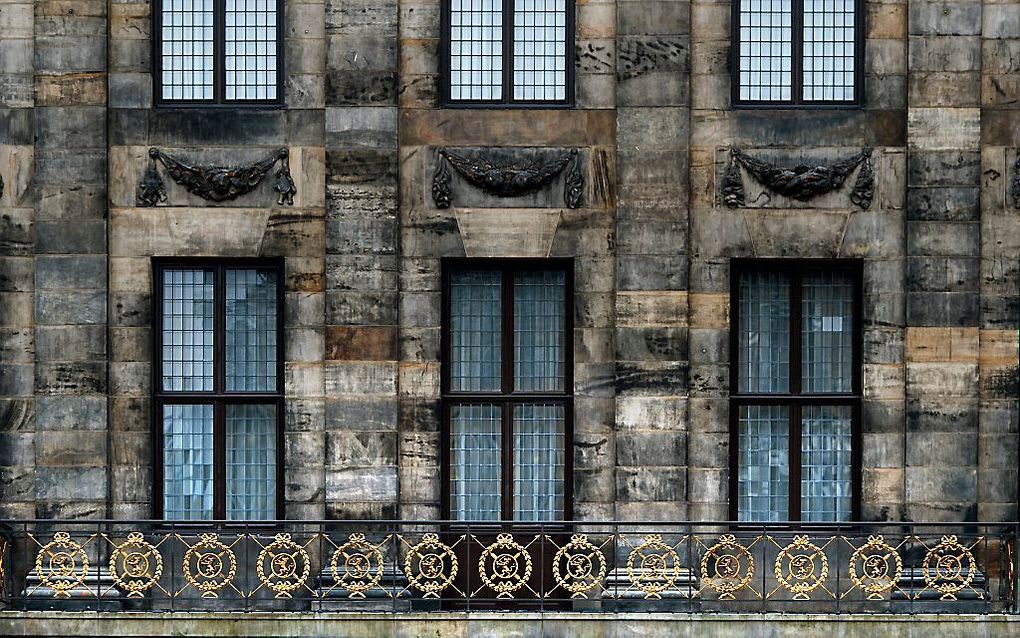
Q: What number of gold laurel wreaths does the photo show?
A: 13